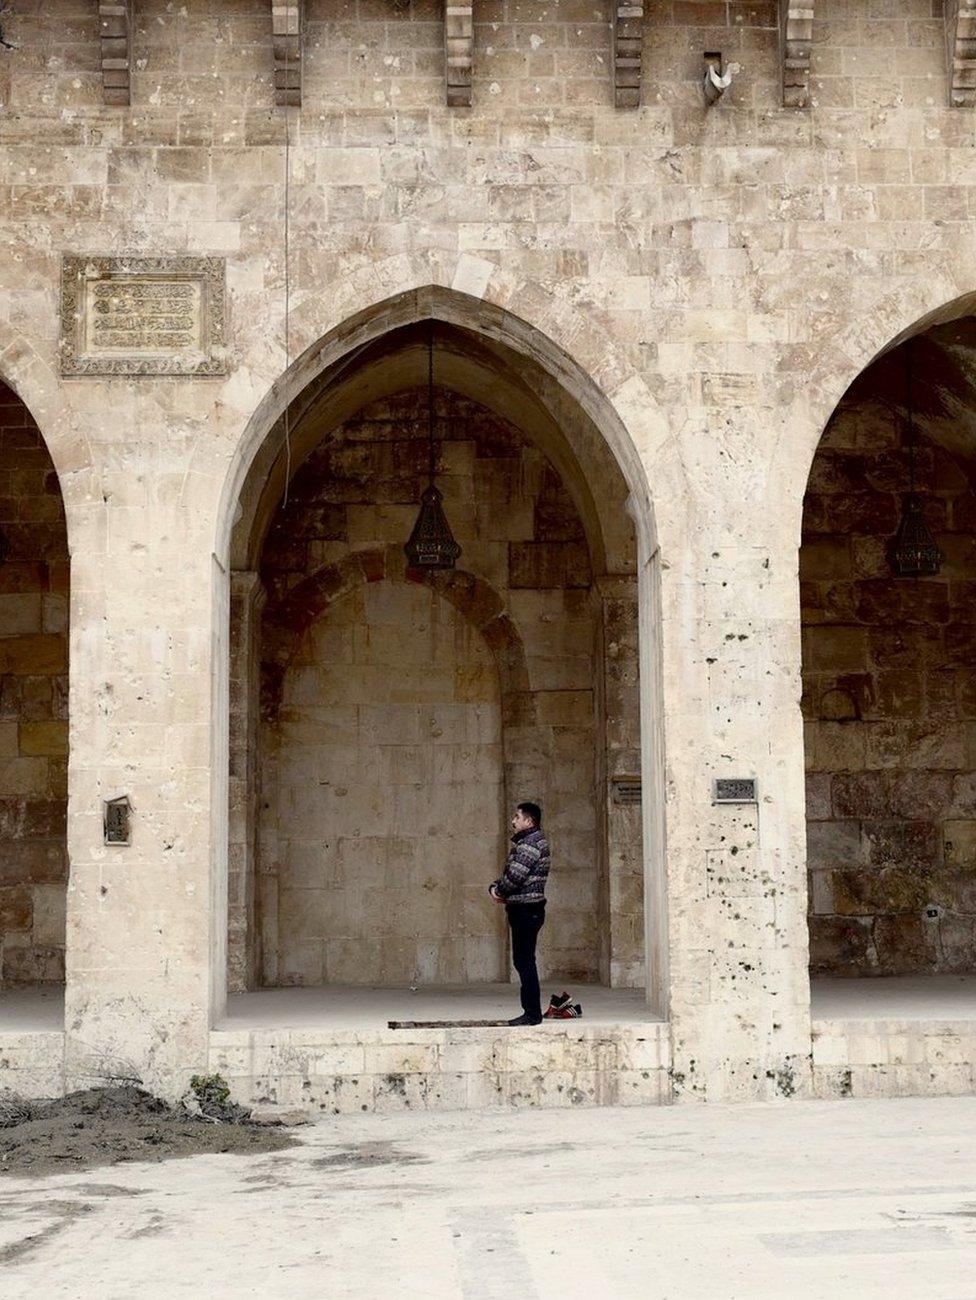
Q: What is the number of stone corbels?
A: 6